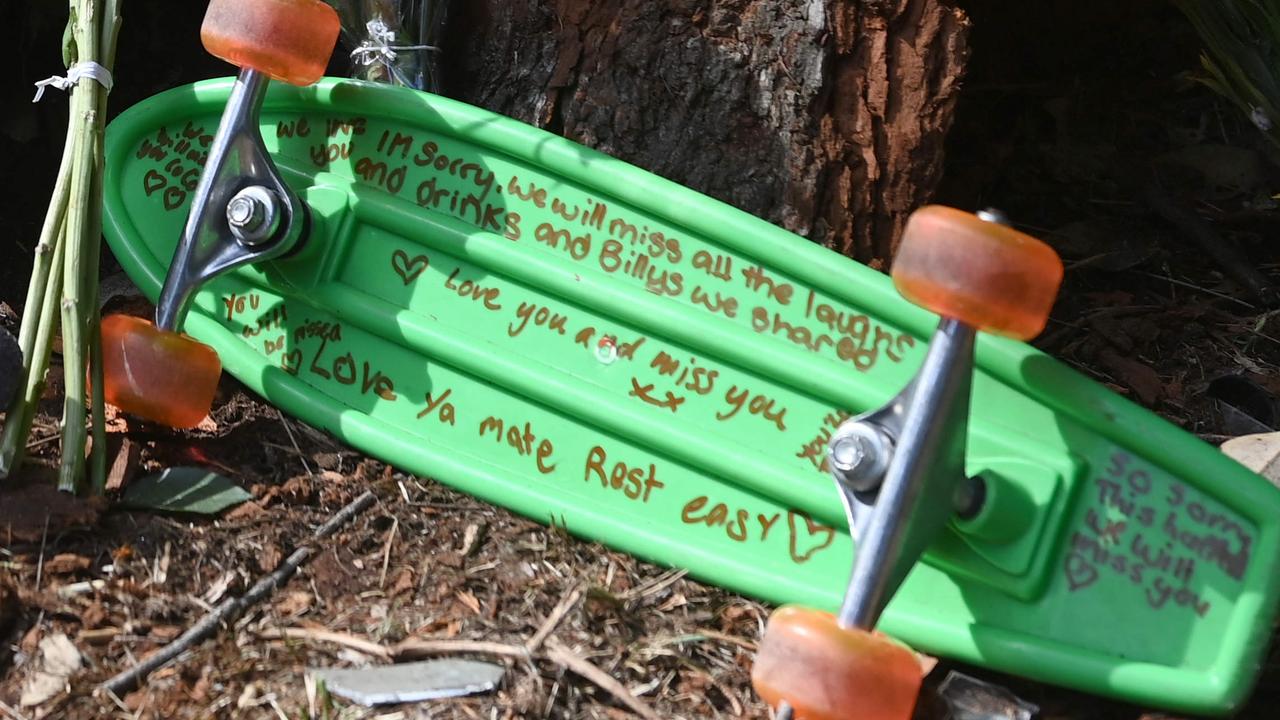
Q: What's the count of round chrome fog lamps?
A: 0